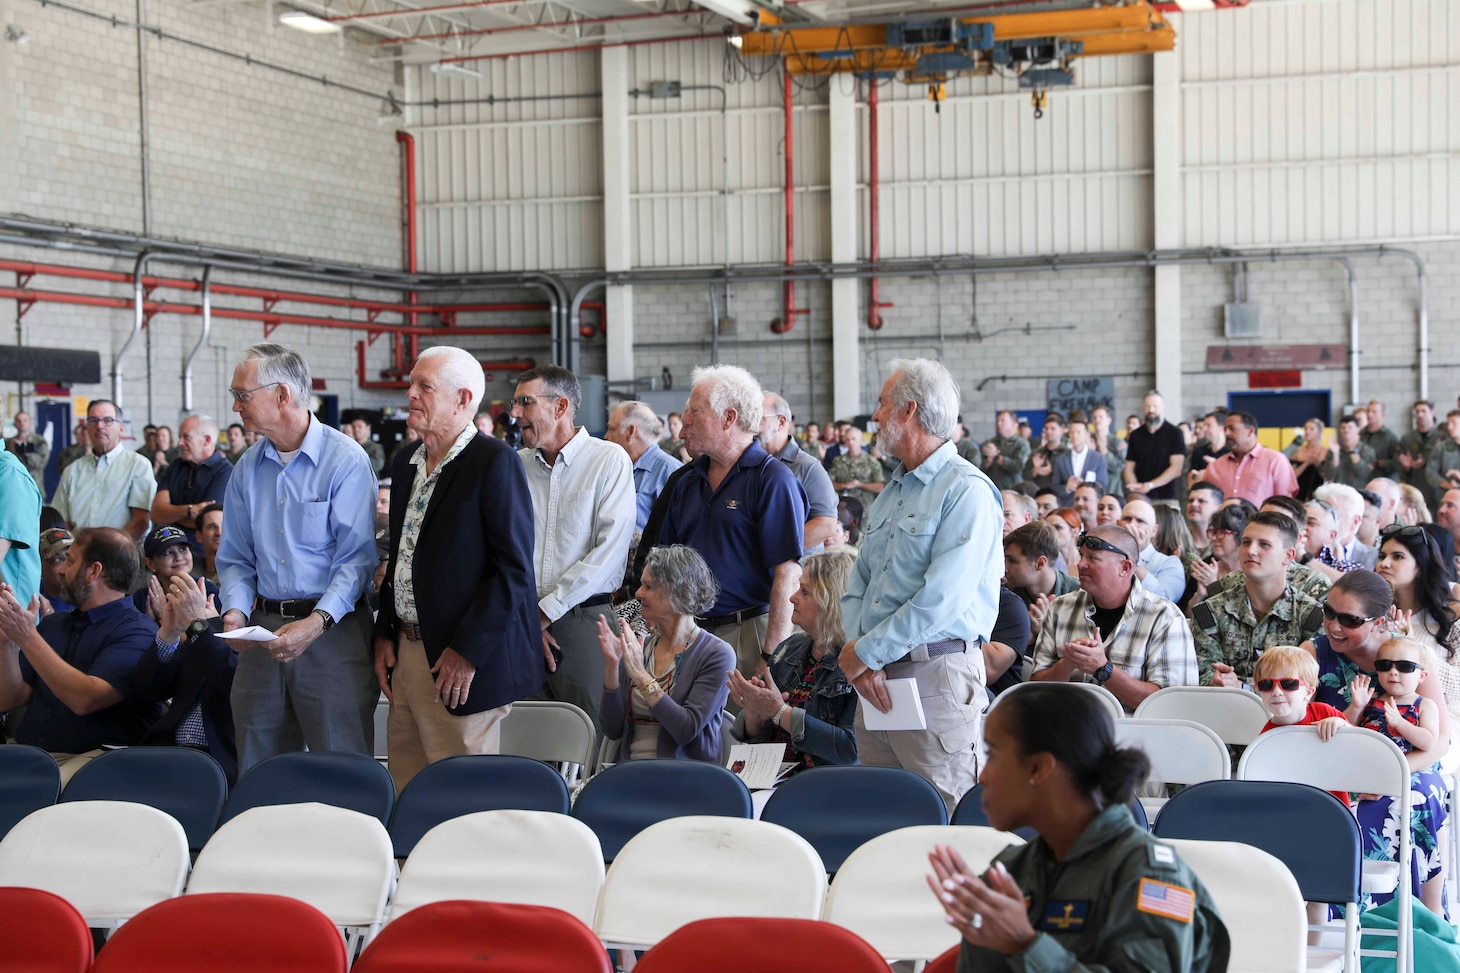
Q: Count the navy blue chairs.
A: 8